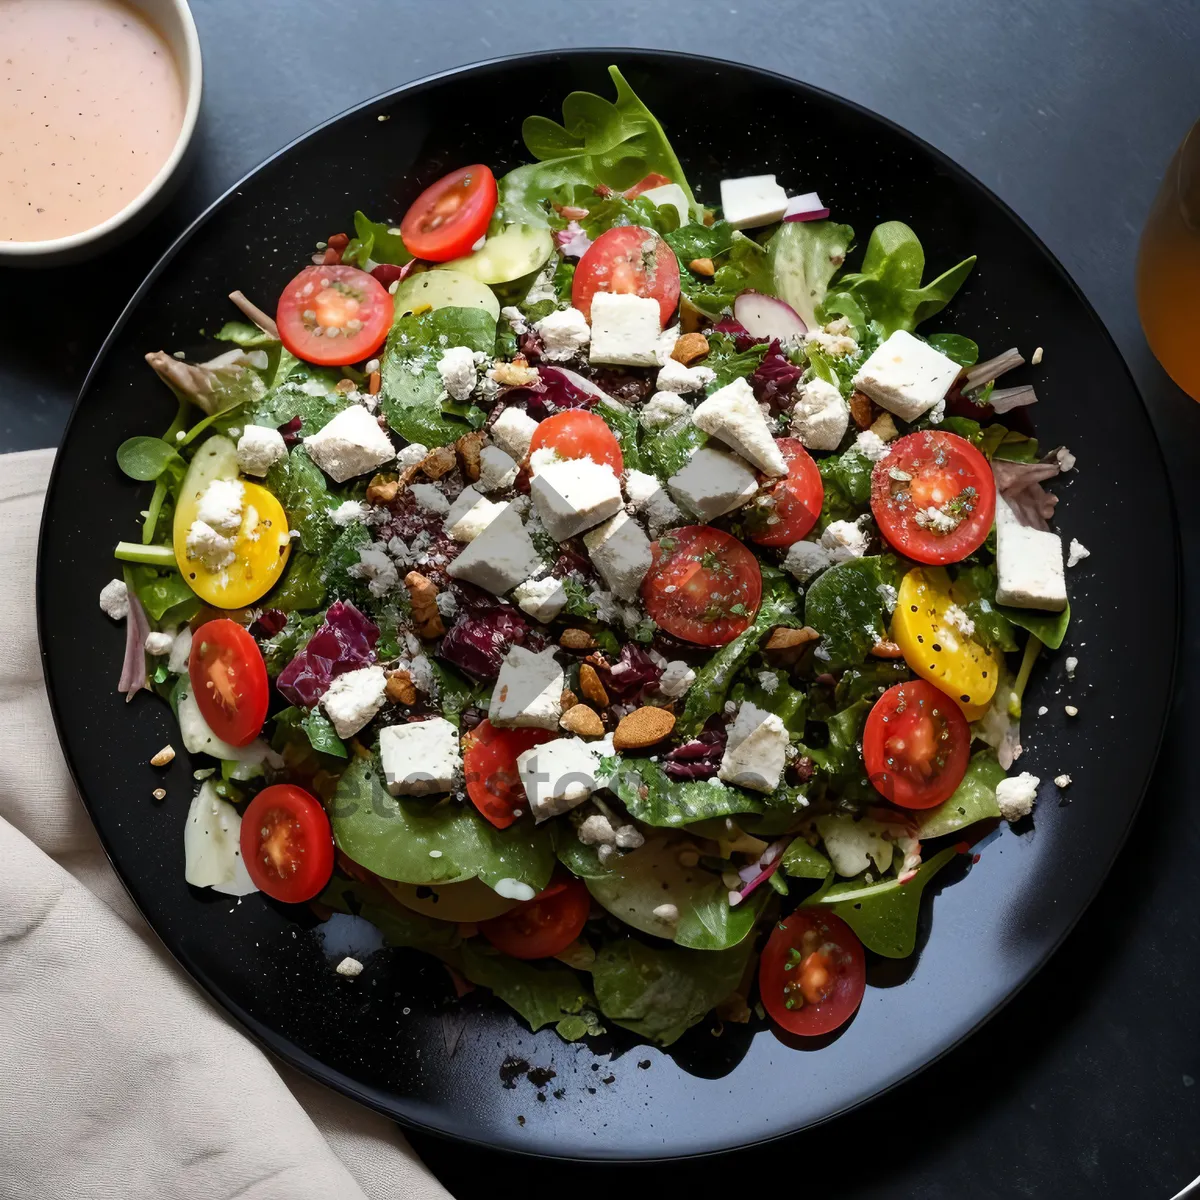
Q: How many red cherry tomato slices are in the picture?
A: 13